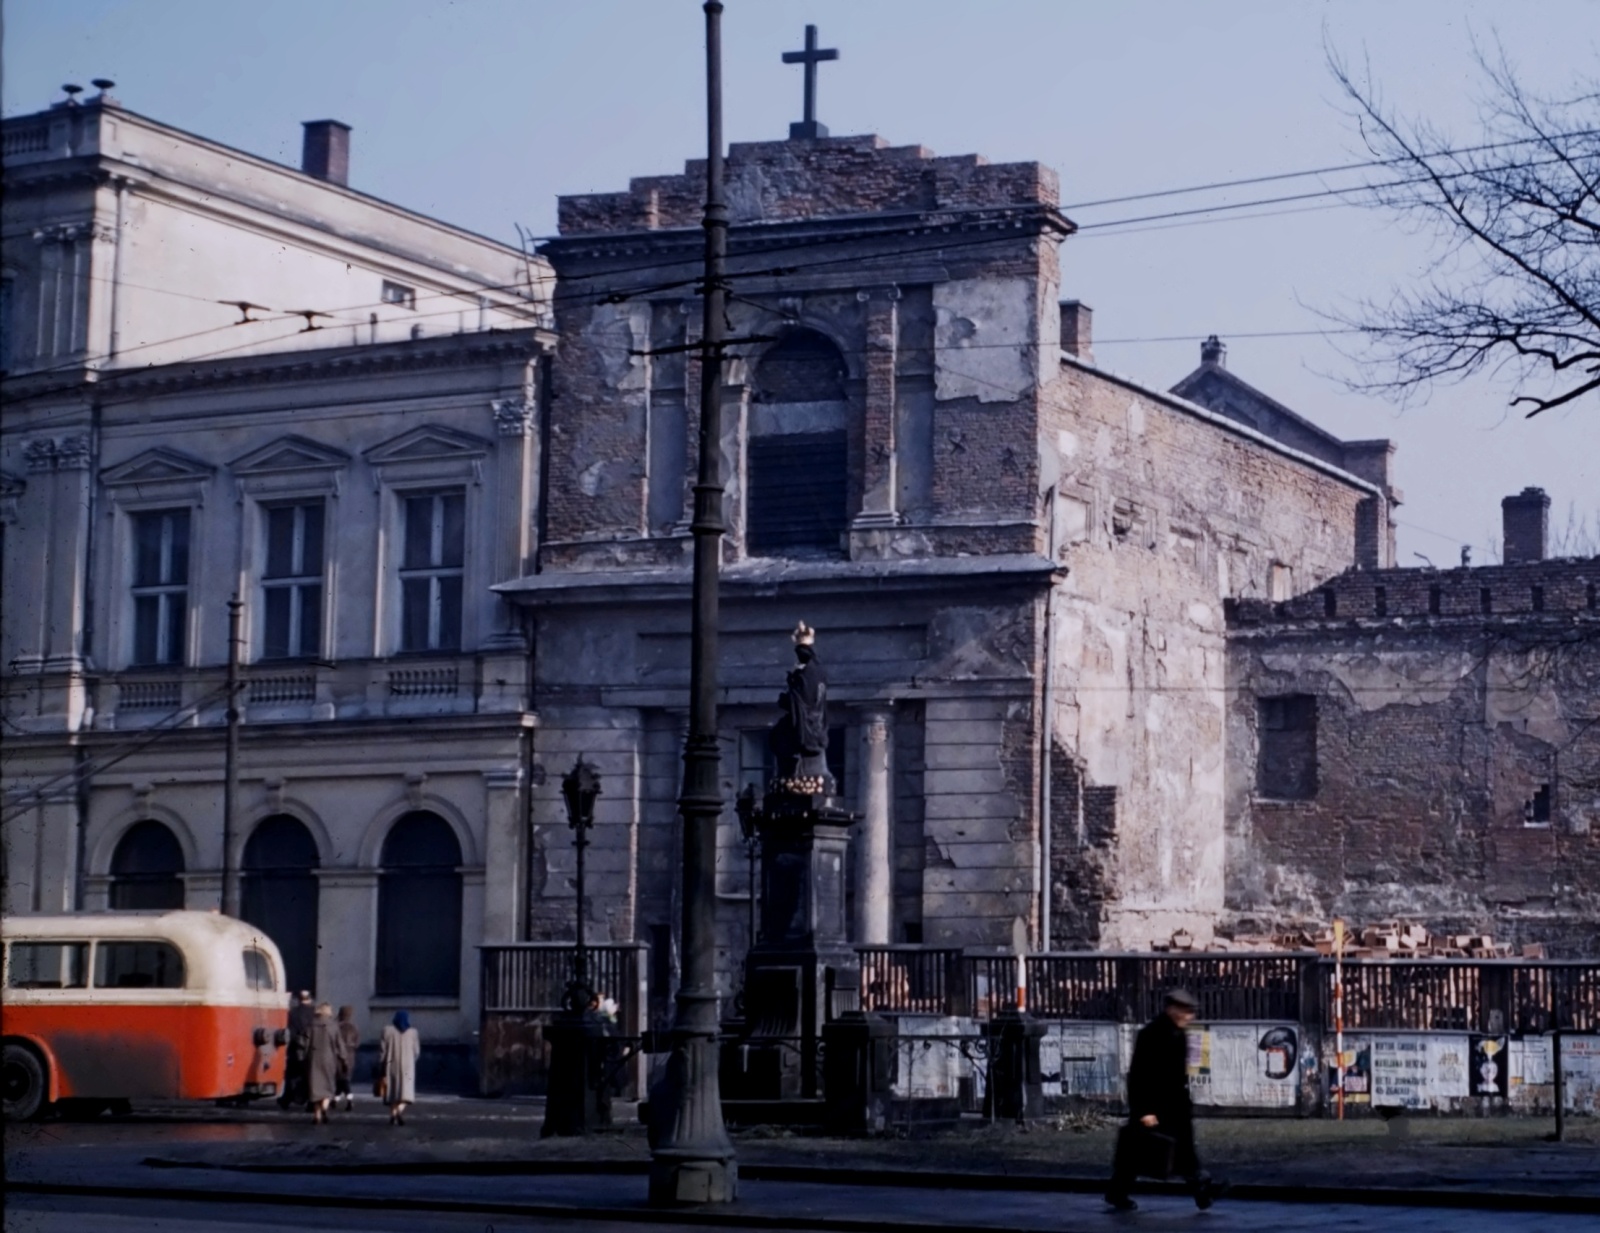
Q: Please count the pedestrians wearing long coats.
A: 5